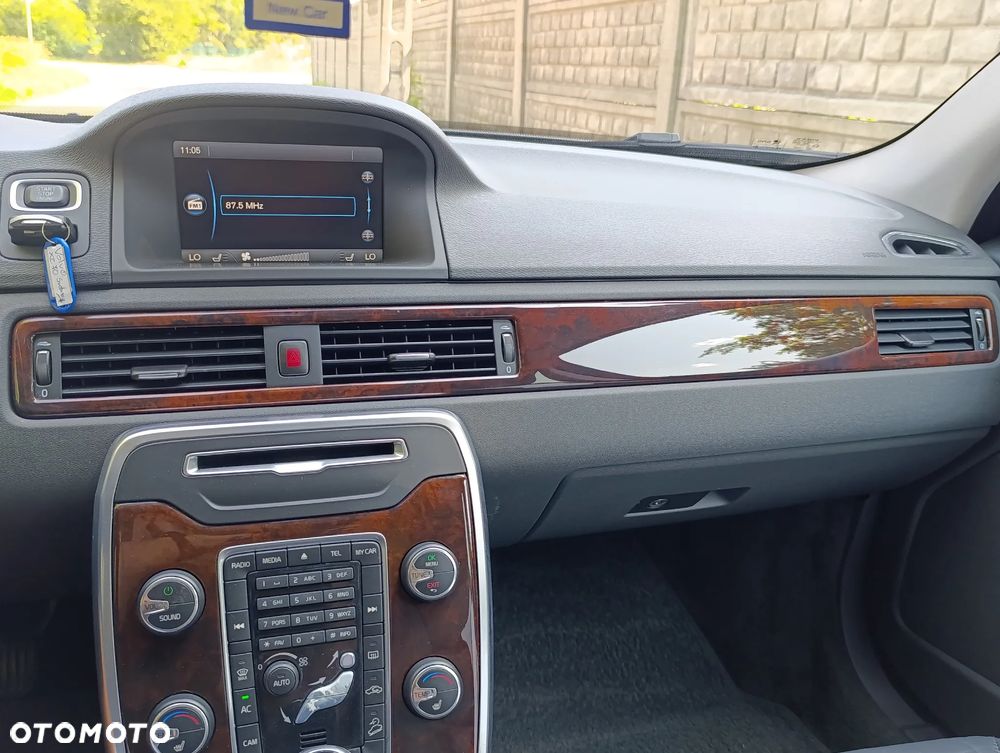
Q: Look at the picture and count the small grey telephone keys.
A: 12